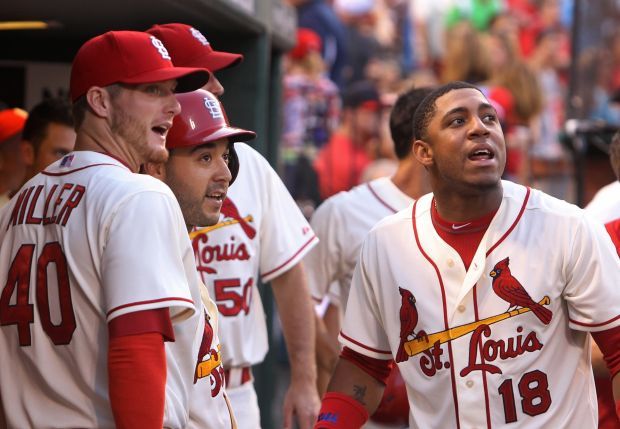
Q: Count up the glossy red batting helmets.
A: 1